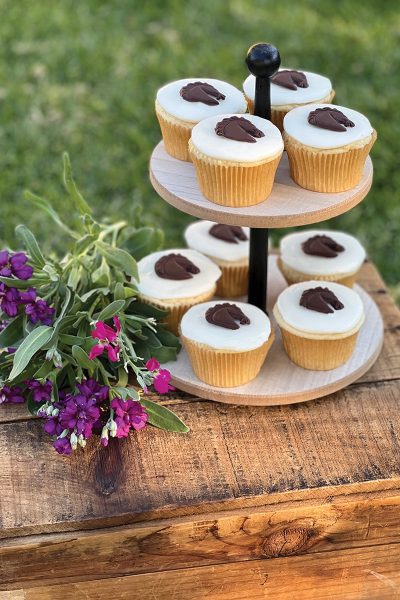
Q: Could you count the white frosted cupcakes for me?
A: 9